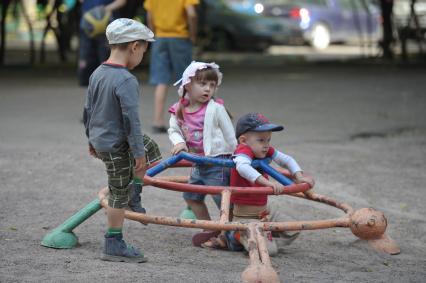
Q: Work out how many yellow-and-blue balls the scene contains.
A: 1